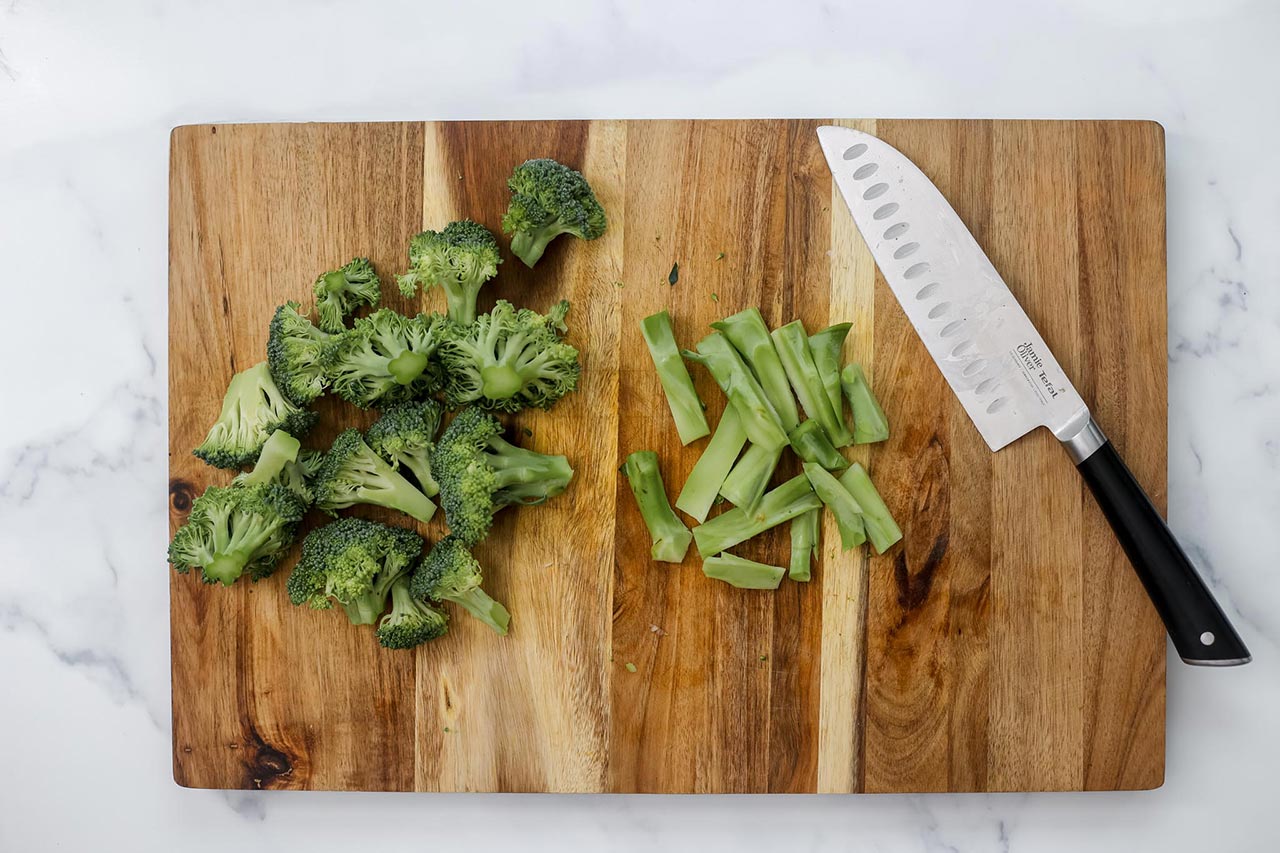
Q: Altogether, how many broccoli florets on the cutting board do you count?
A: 15